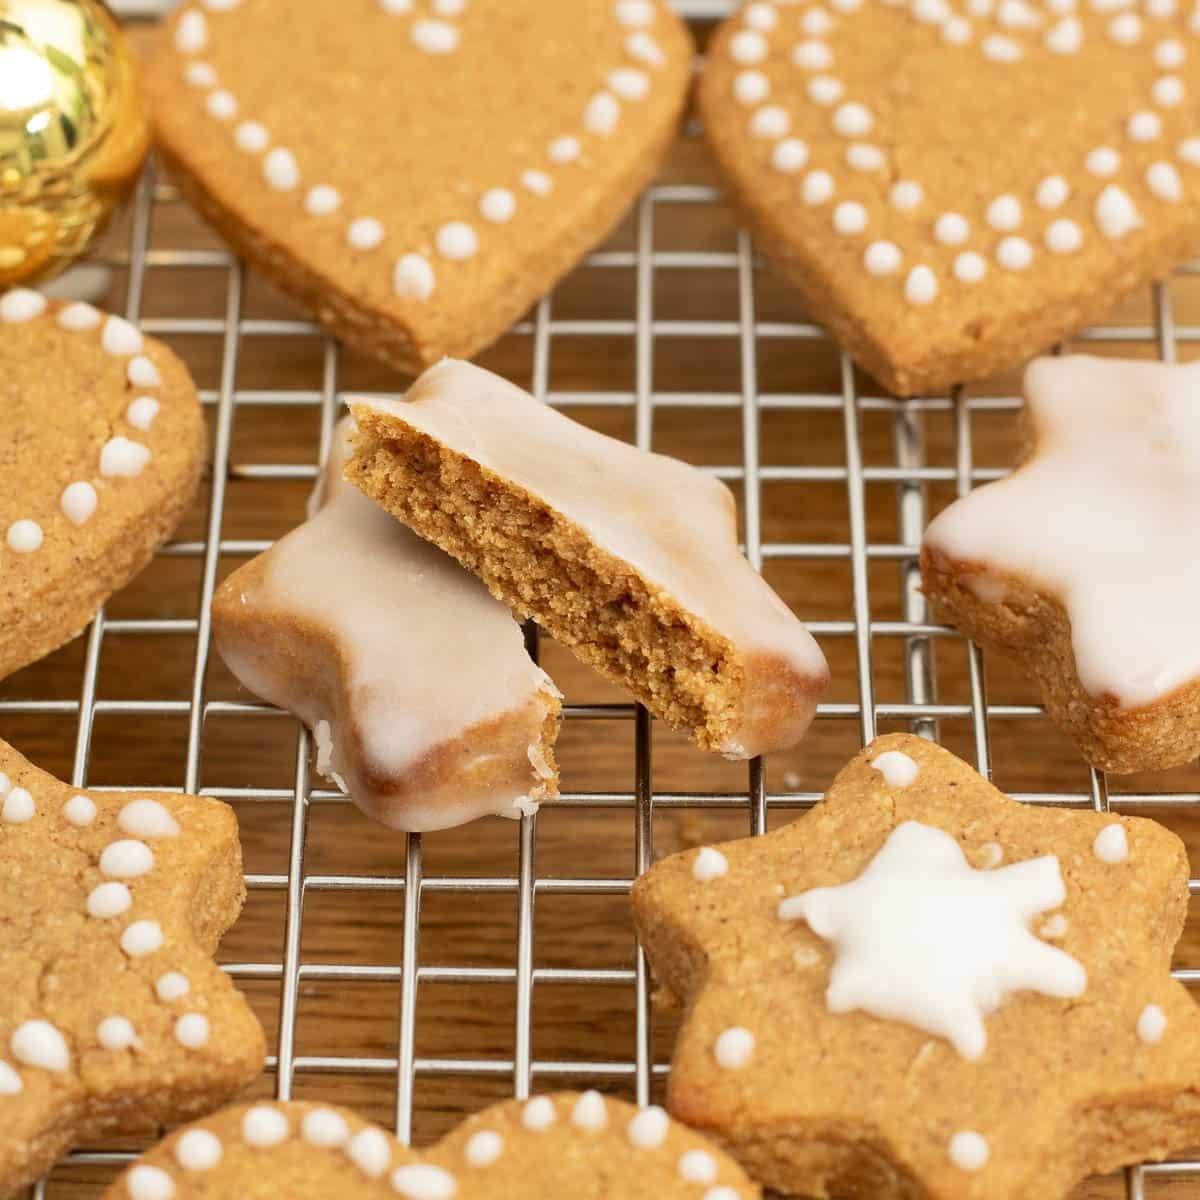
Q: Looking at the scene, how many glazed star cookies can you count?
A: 2